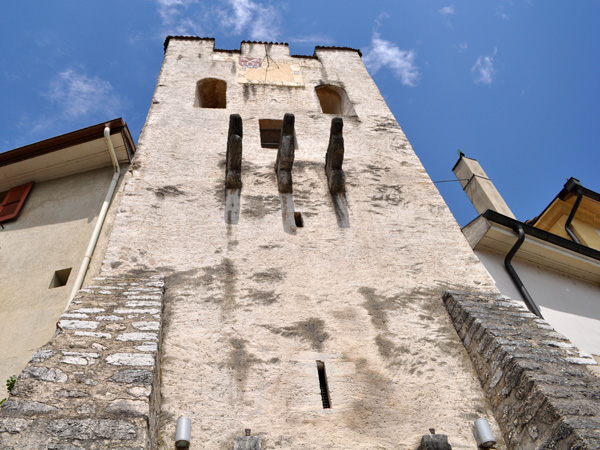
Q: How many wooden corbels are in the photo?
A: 3